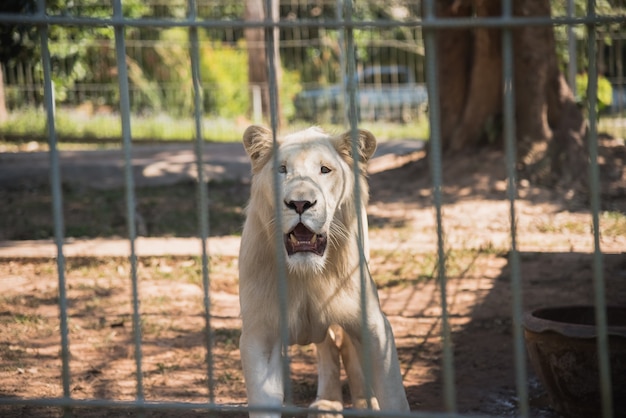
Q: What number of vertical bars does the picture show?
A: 8